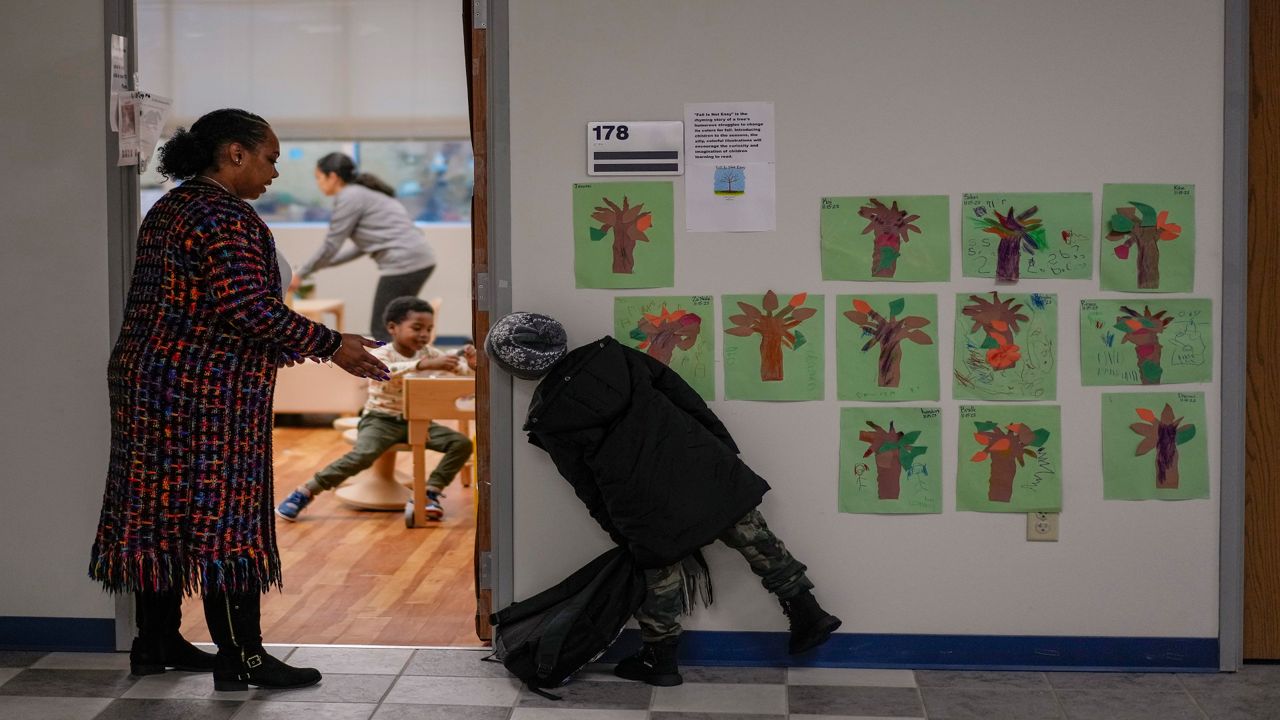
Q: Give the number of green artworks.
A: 12